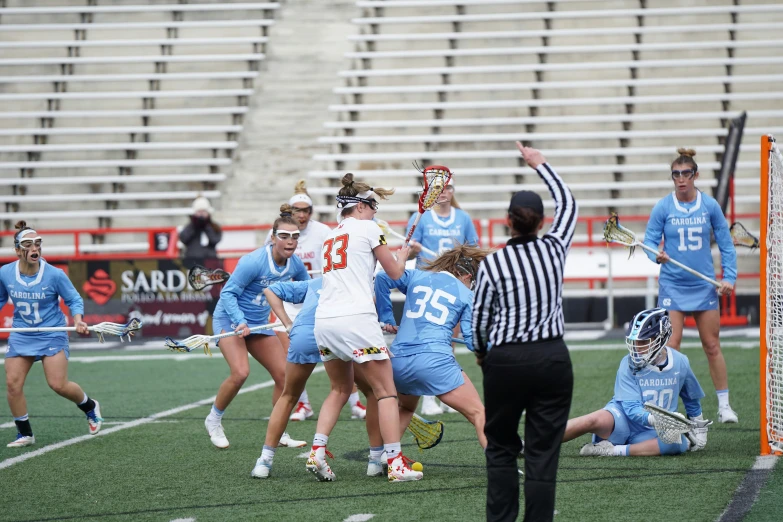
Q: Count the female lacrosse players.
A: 9